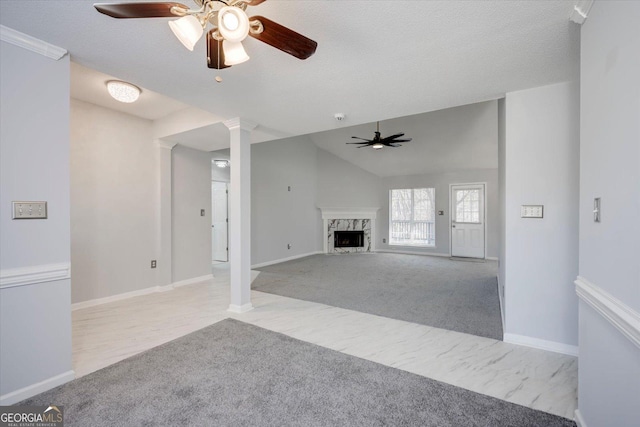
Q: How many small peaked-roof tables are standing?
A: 0